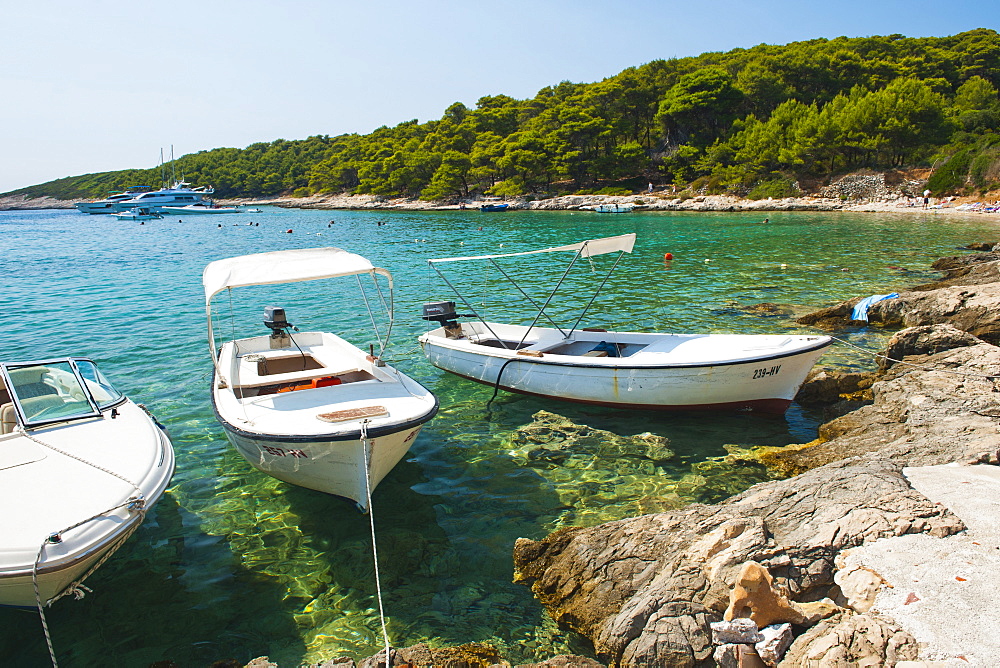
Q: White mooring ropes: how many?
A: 3